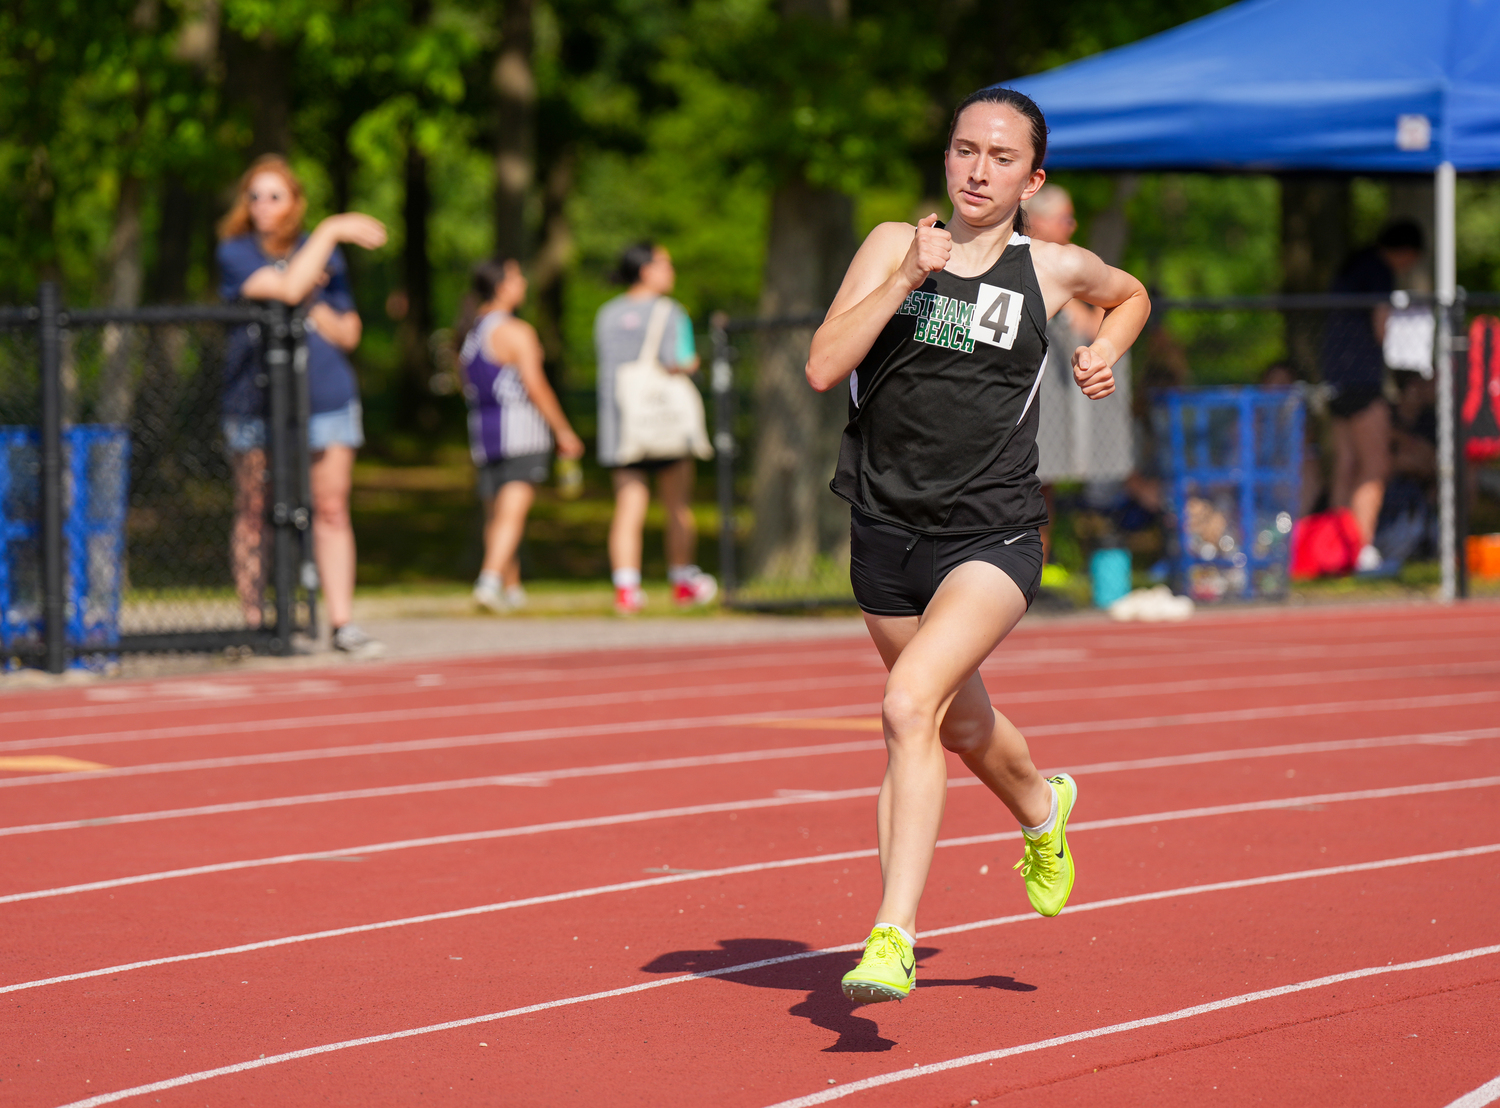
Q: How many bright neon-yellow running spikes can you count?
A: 2